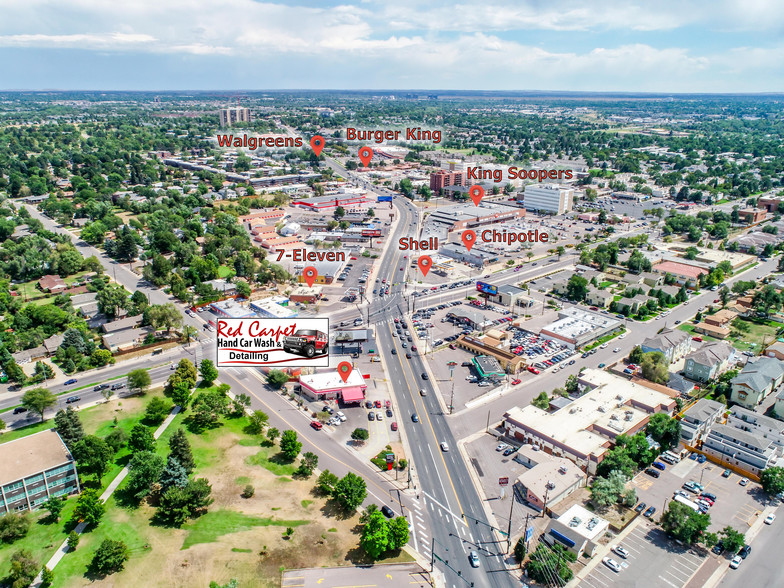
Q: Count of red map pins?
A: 7